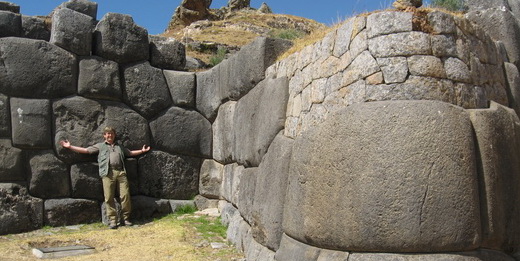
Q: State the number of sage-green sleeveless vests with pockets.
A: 1